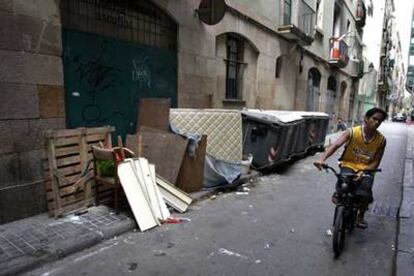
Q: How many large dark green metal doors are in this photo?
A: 1